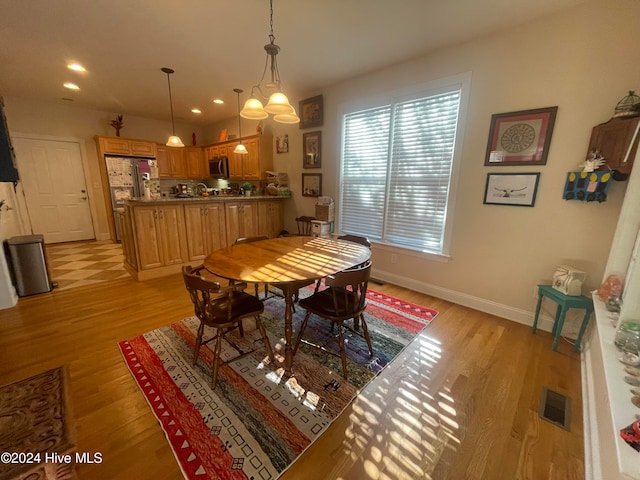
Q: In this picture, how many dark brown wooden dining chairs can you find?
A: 5